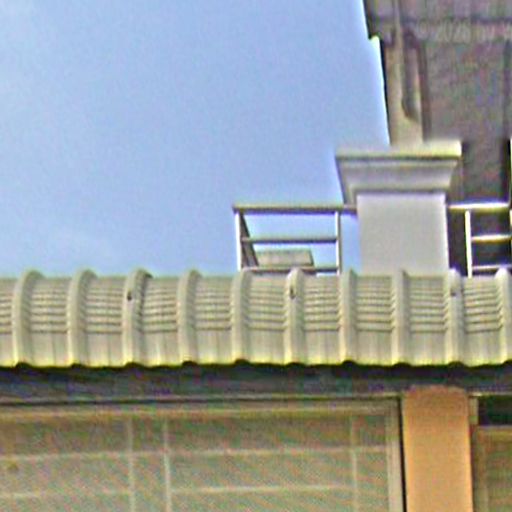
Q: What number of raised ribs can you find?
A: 10